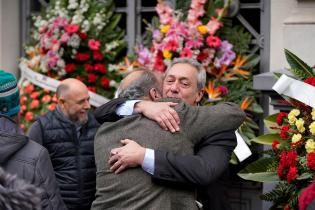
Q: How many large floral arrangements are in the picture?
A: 3